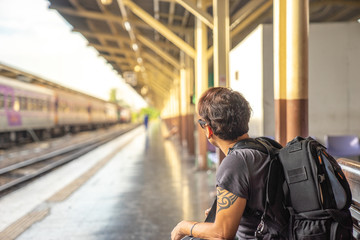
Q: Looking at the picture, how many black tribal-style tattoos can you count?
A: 1